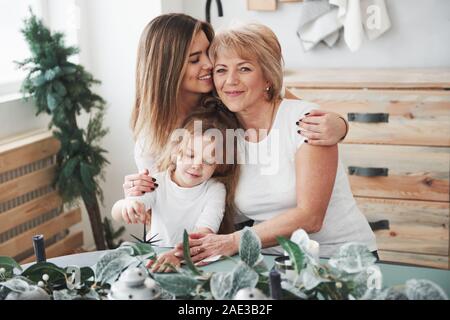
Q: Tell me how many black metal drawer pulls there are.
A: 3